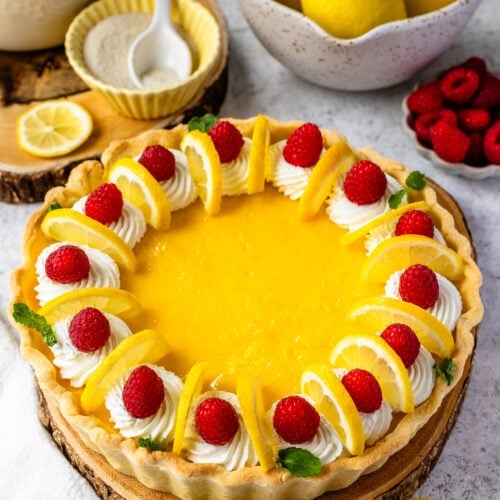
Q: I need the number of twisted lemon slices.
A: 14